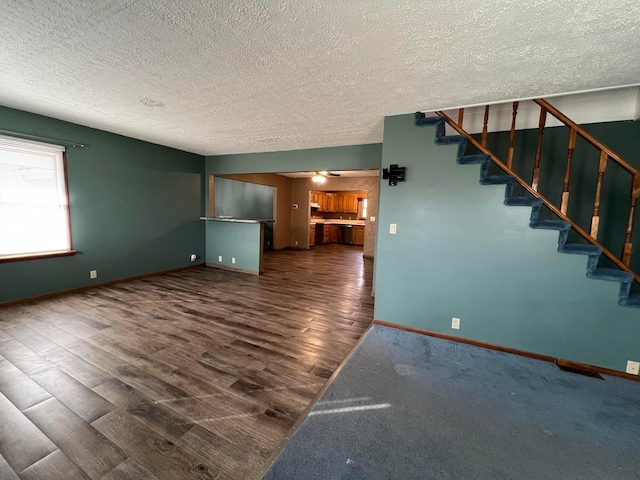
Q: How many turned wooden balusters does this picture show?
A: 7